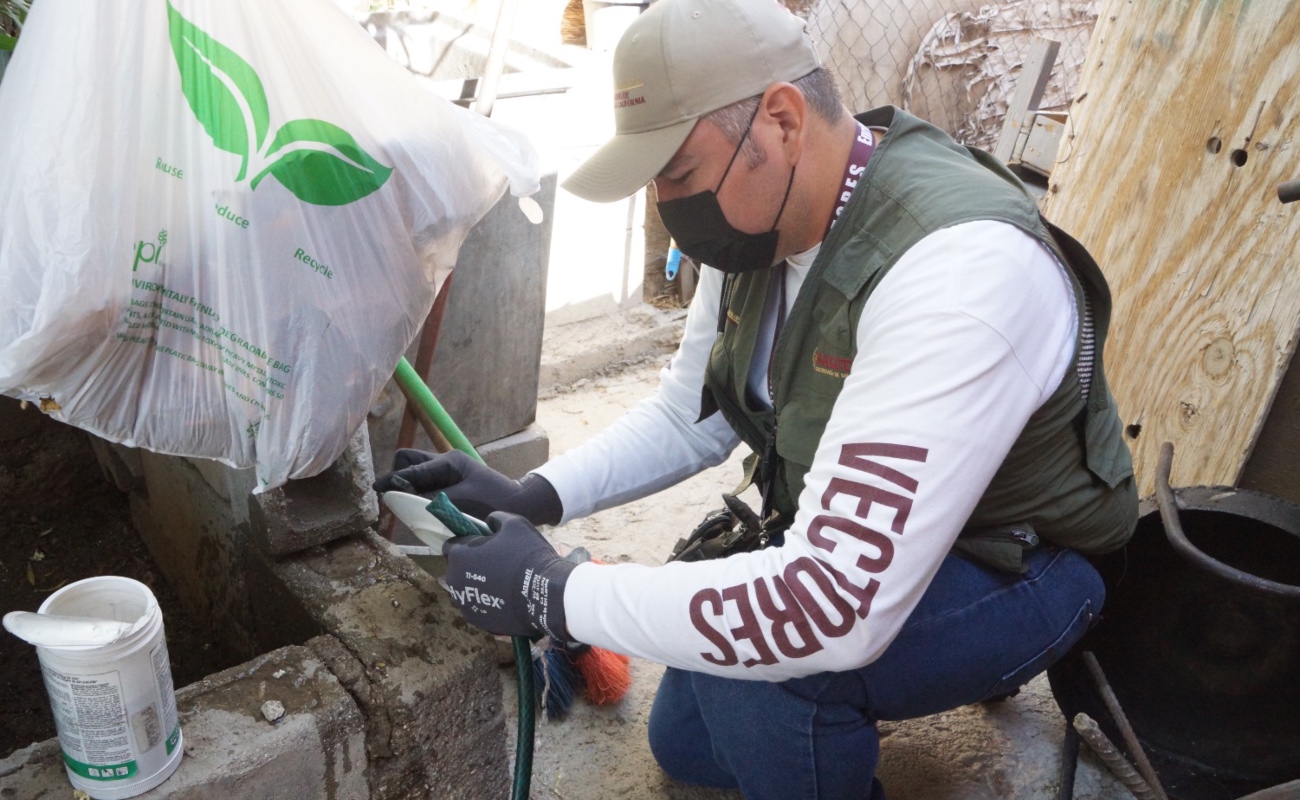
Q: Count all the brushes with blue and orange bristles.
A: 2